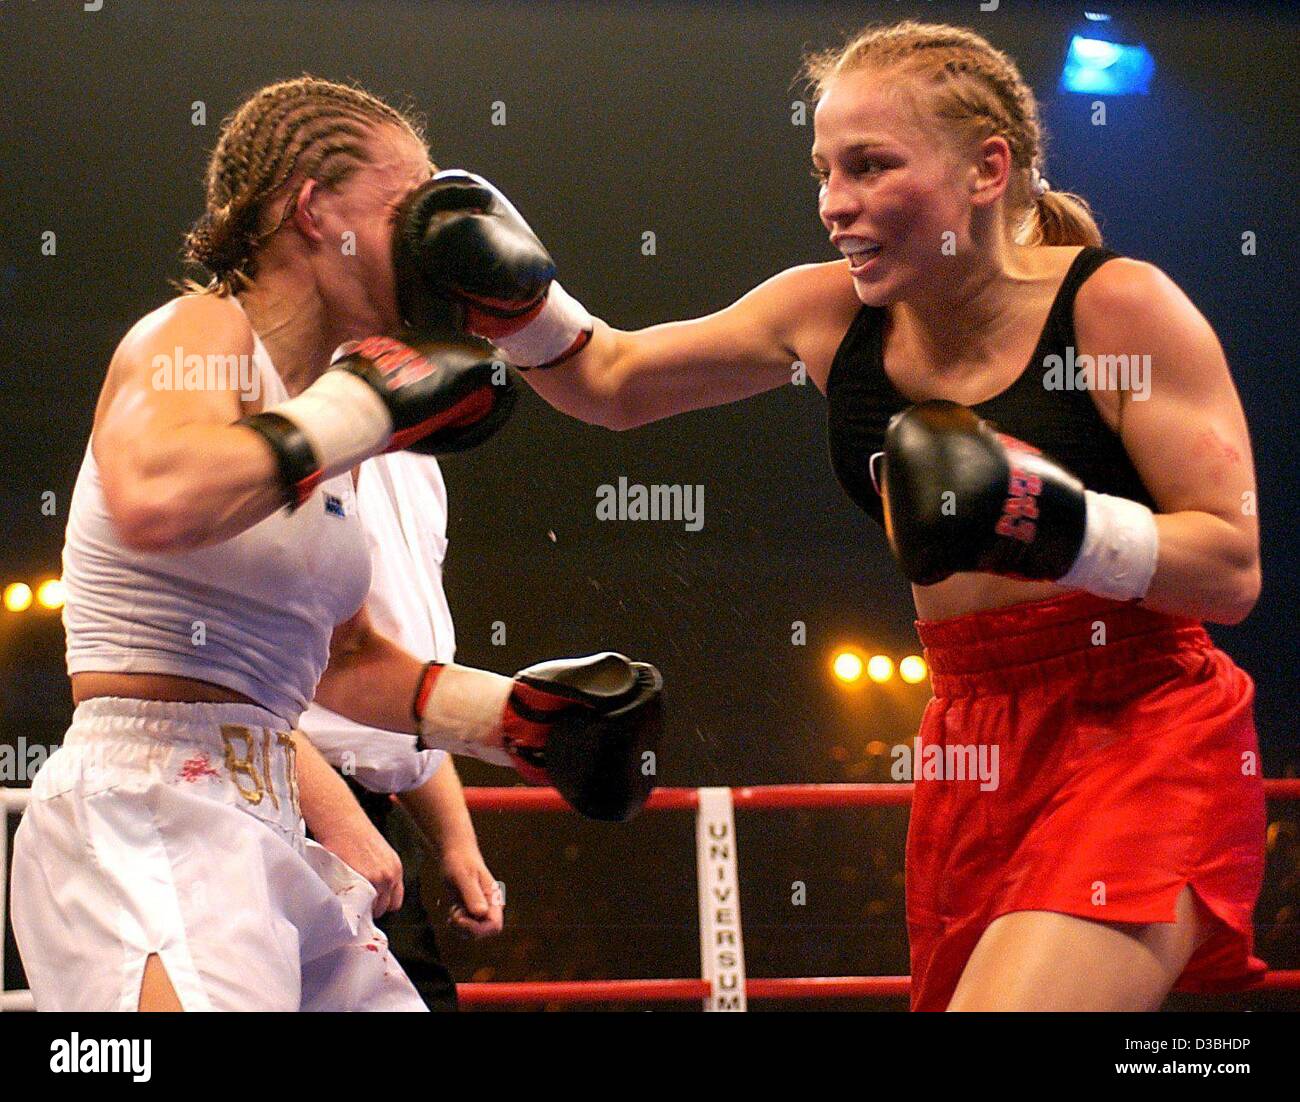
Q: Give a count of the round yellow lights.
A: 5